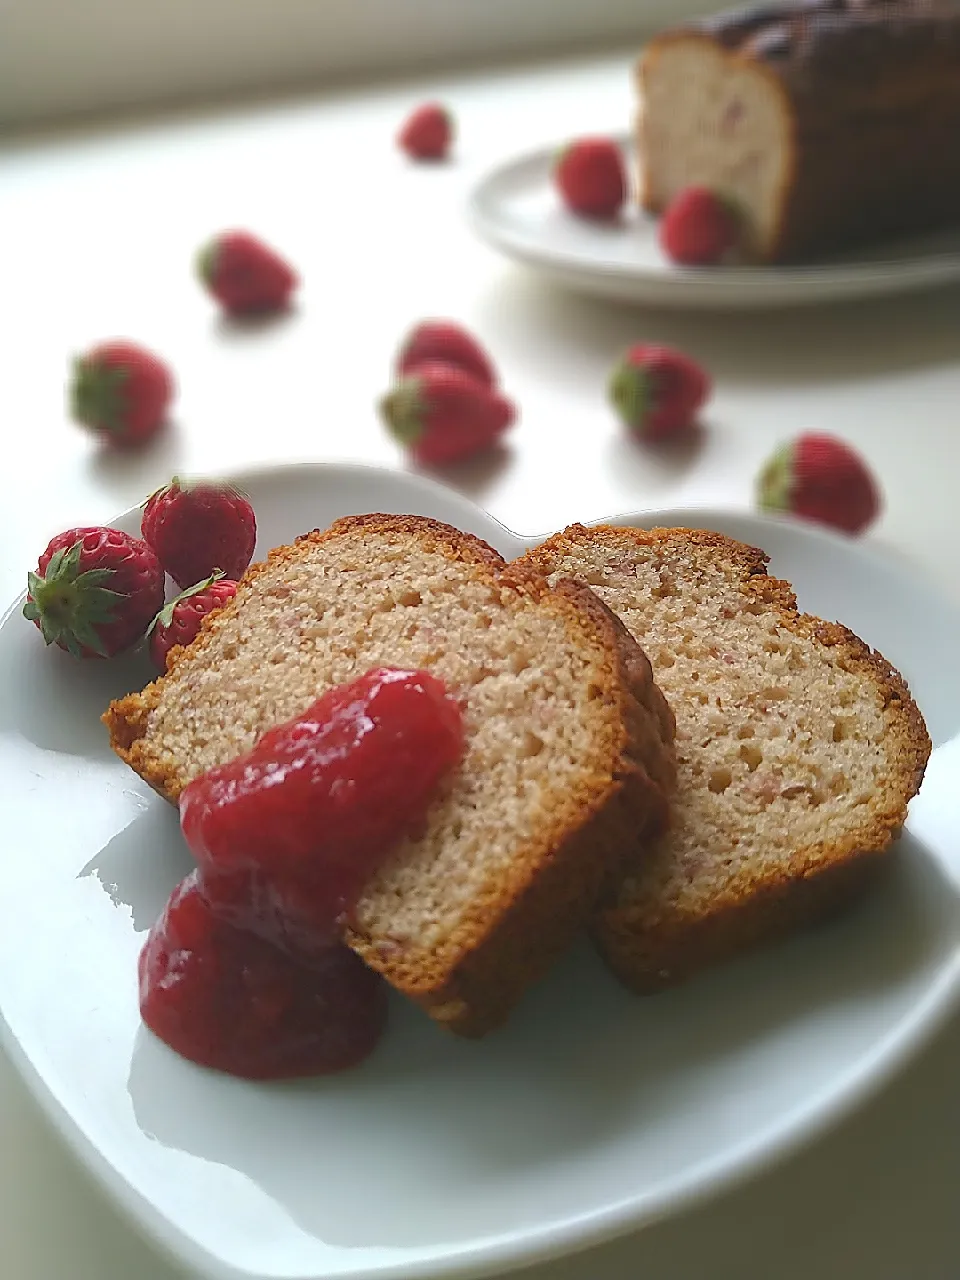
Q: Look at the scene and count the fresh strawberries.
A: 12